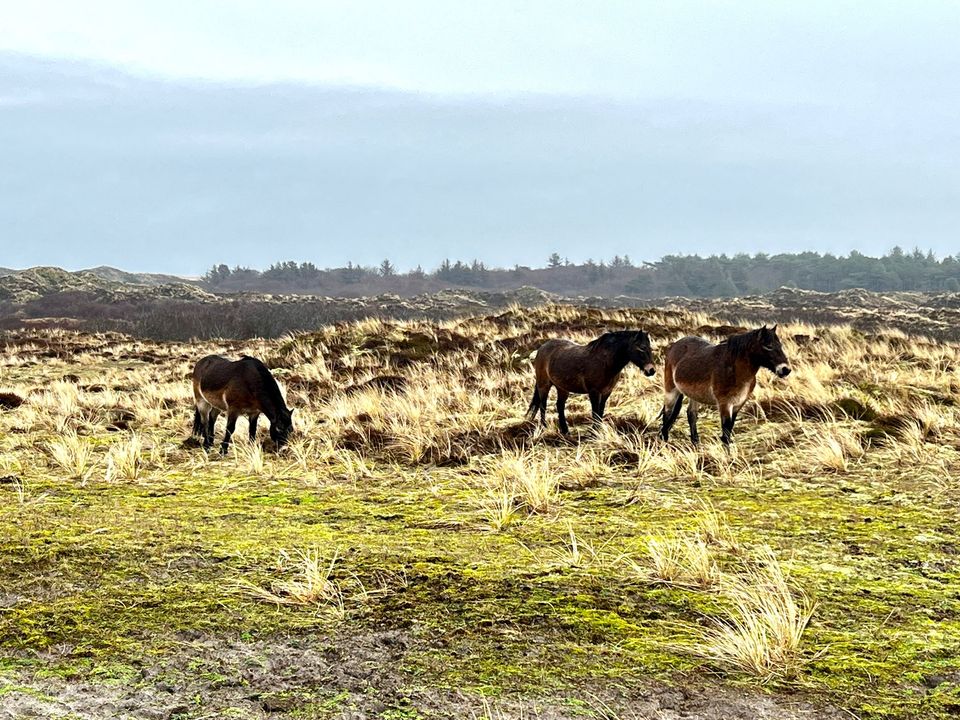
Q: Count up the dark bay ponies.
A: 3